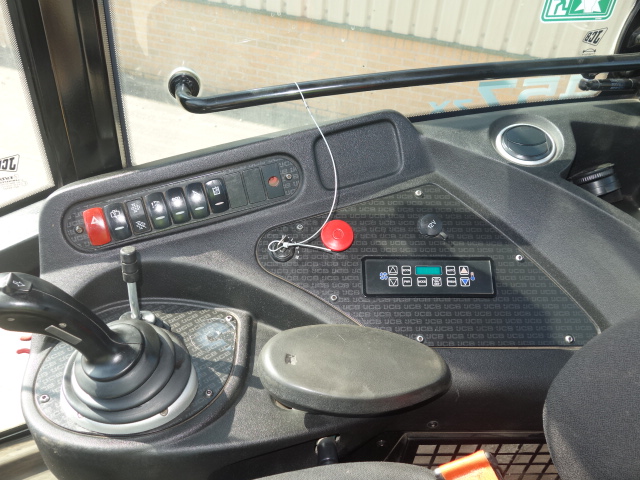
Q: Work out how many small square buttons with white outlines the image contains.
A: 10